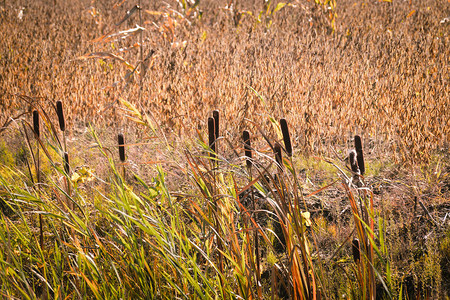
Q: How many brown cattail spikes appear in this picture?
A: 12